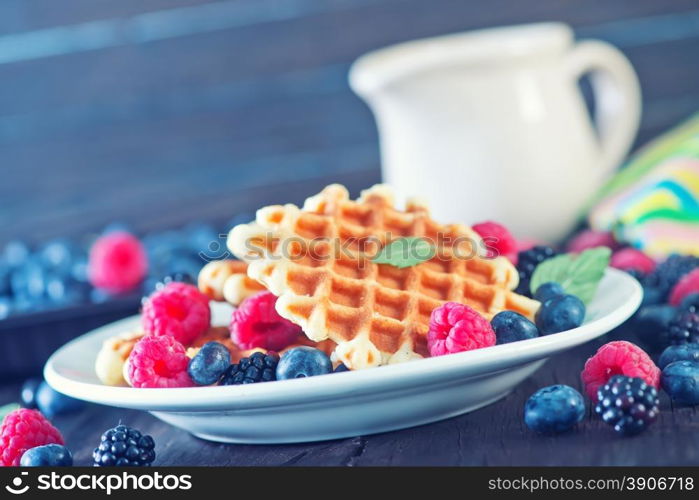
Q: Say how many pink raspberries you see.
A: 11